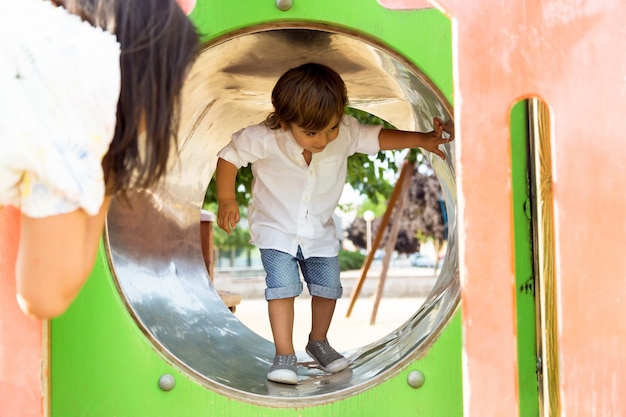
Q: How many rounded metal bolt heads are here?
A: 3